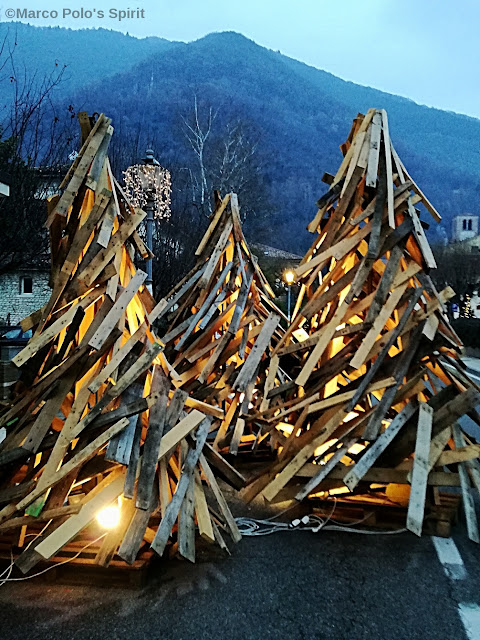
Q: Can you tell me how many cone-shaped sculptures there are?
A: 3